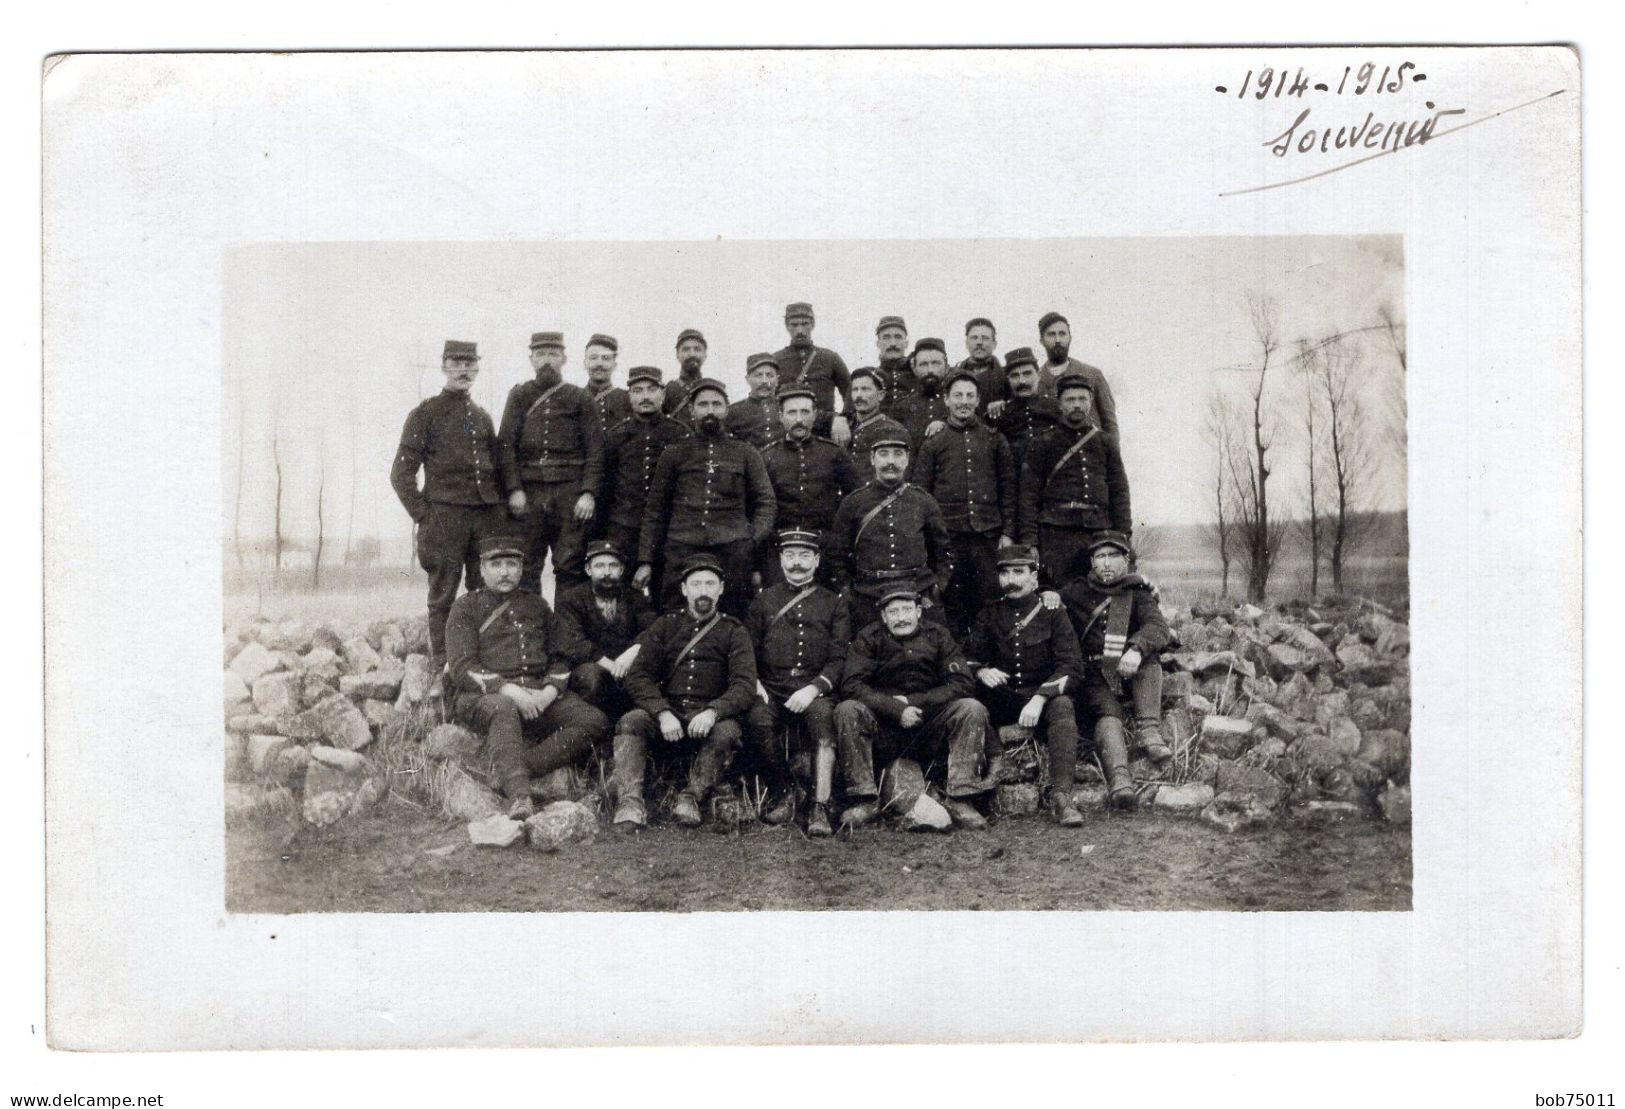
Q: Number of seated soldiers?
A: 7